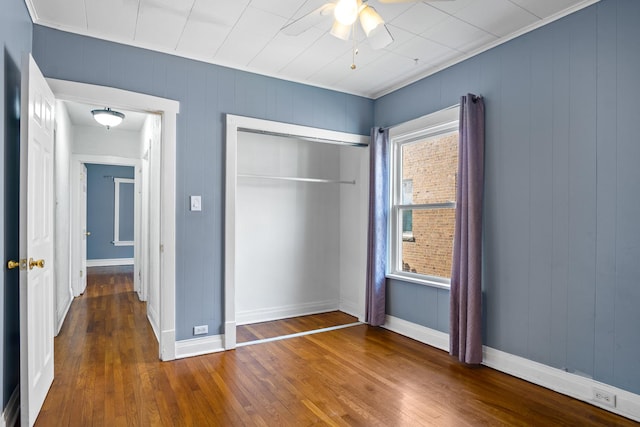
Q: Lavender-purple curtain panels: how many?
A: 2